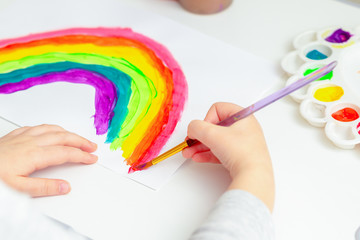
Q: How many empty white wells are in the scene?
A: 5